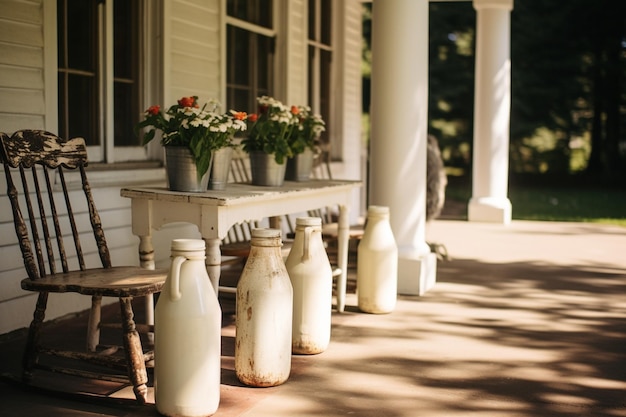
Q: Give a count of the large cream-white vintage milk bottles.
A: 4